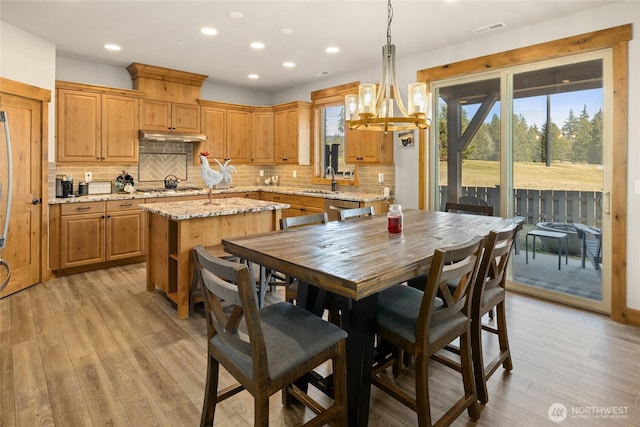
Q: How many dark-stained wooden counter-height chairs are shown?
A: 6